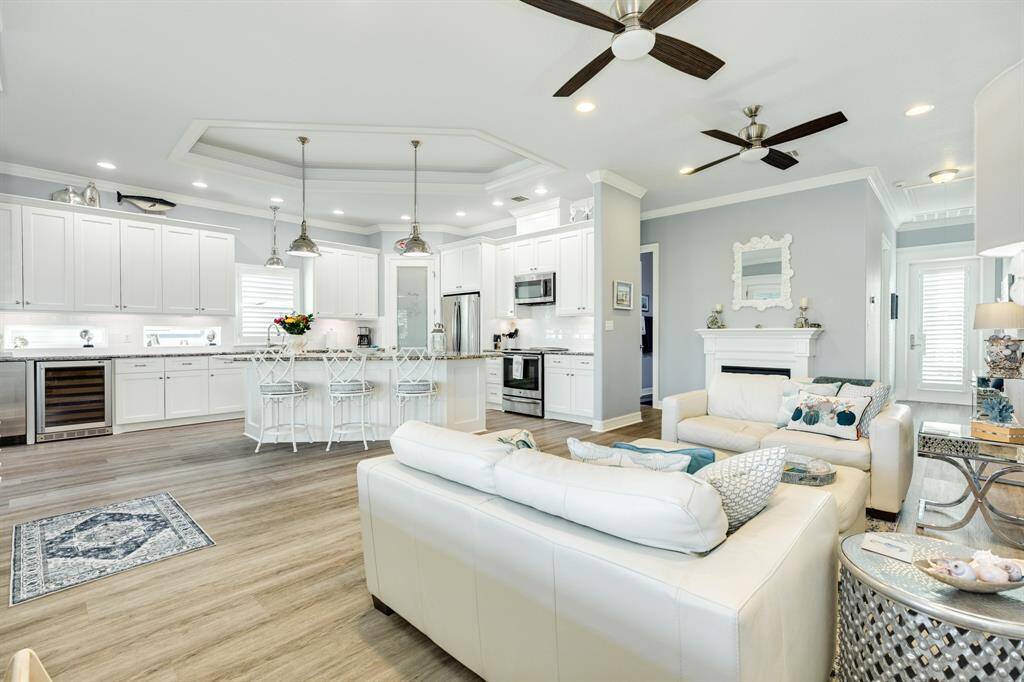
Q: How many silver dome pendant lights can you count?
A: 3